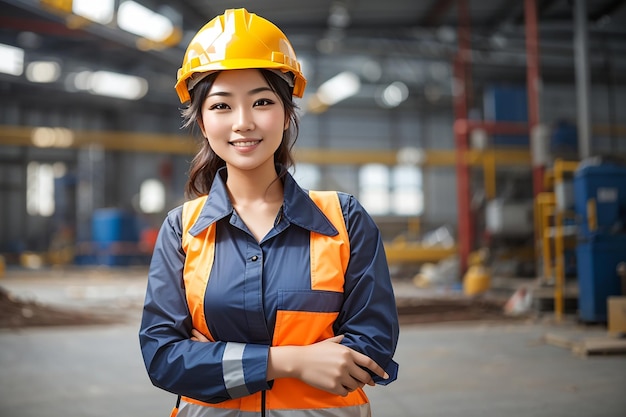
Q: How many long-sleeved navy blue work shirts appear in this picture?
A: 1